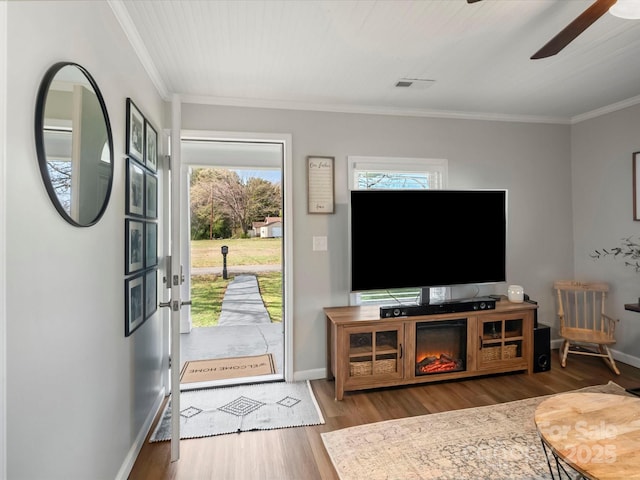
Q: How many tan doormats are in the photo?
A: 1